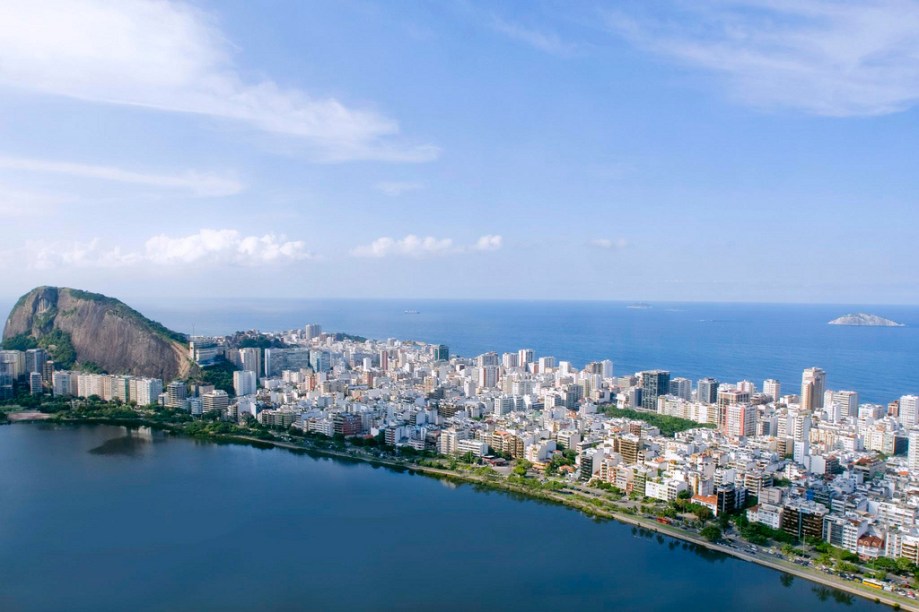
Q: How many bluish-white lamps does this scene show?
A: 0